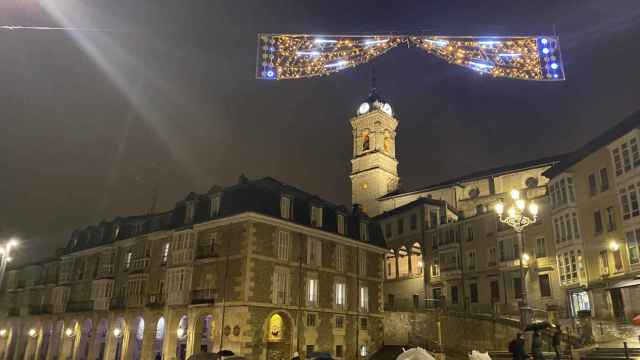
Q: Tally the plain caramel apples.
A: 0